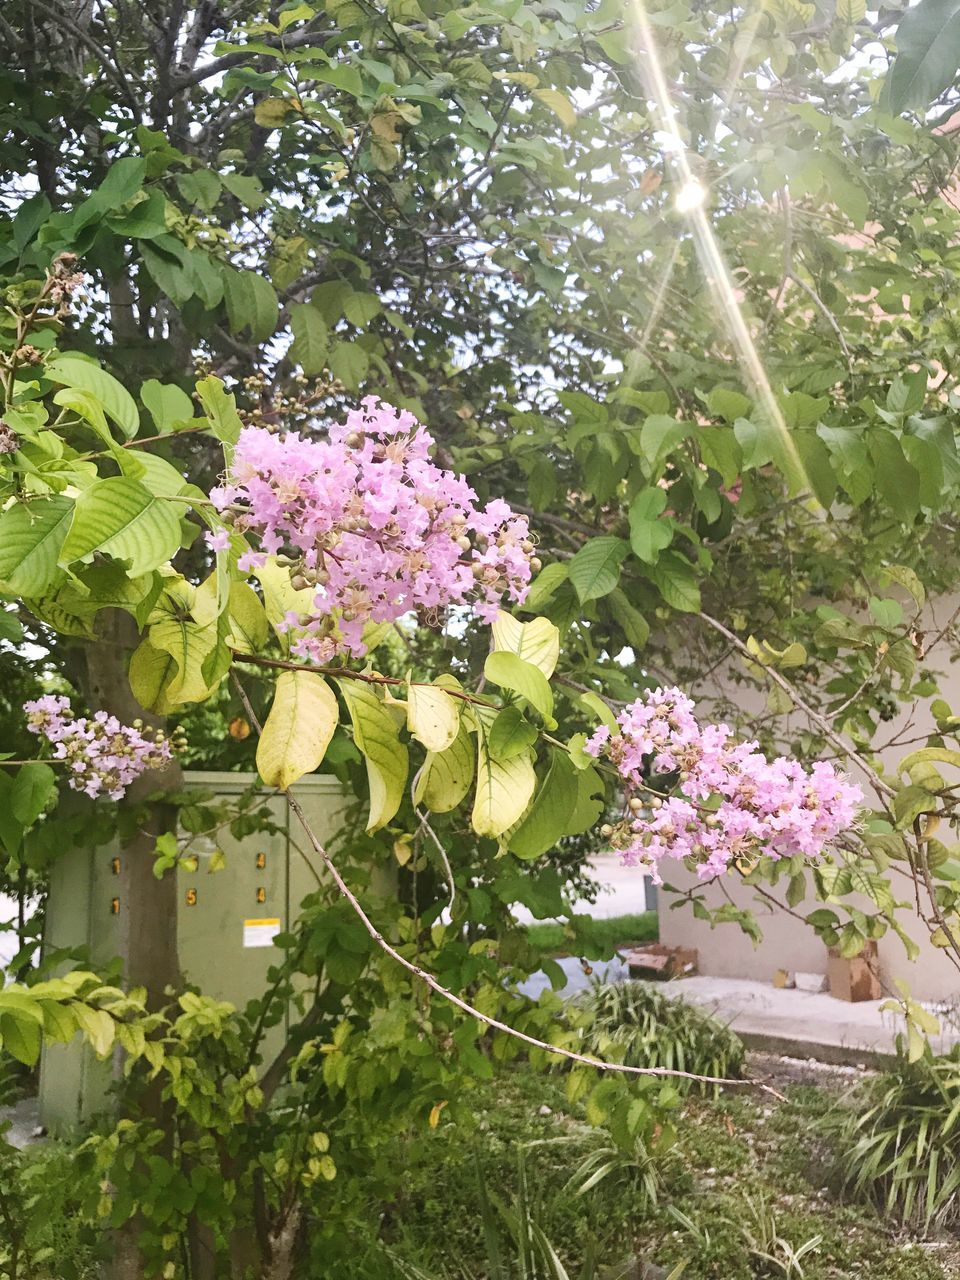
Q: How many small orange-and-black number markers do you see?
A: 5